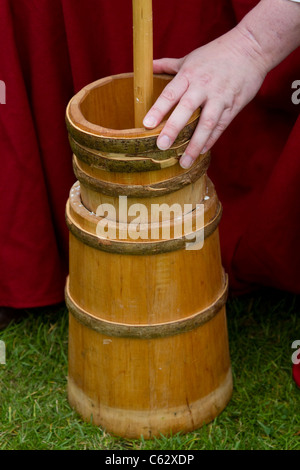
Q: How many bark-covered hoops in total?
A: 5